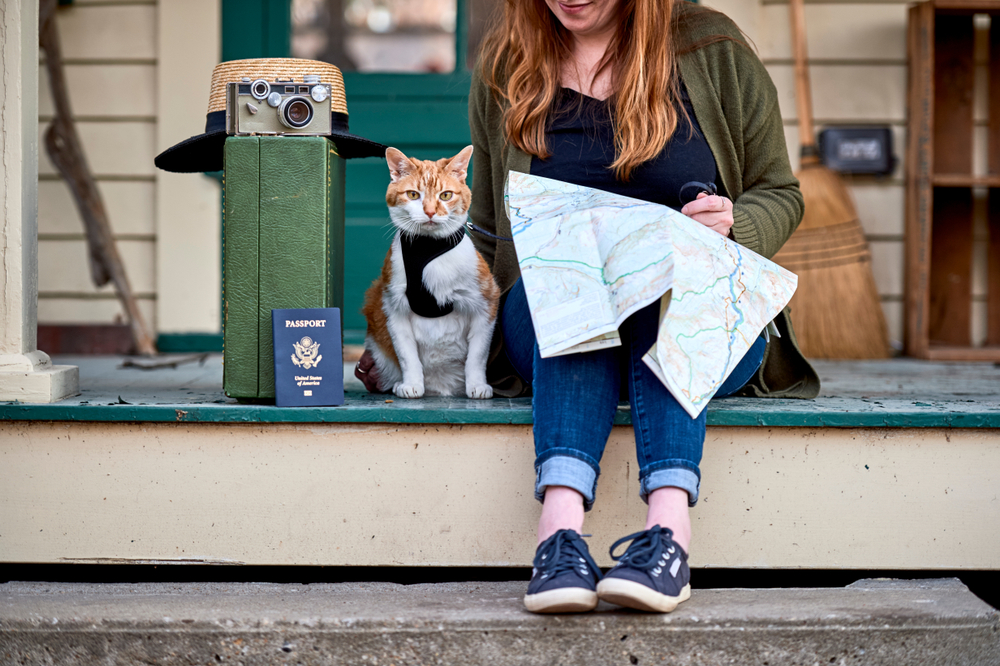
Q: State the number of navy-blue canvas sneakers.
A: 2